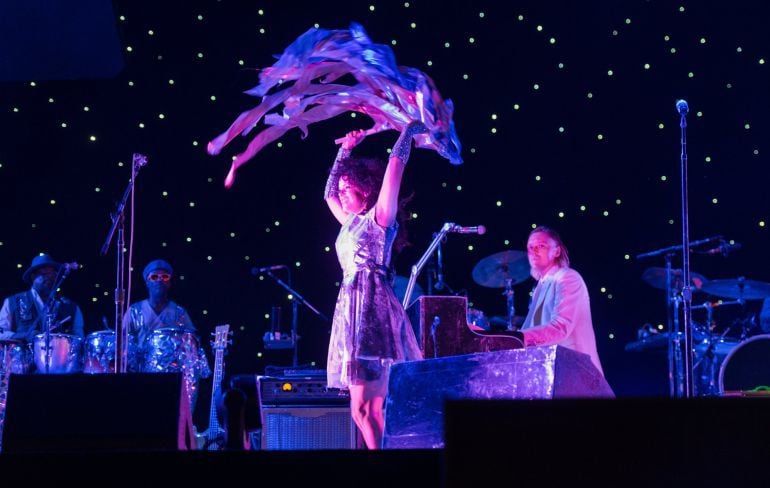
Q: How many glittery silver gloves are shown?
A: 2